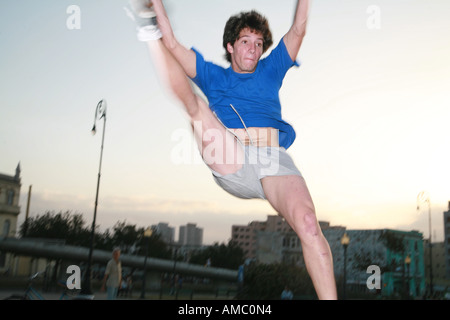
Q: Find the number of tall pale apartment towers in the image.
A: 2